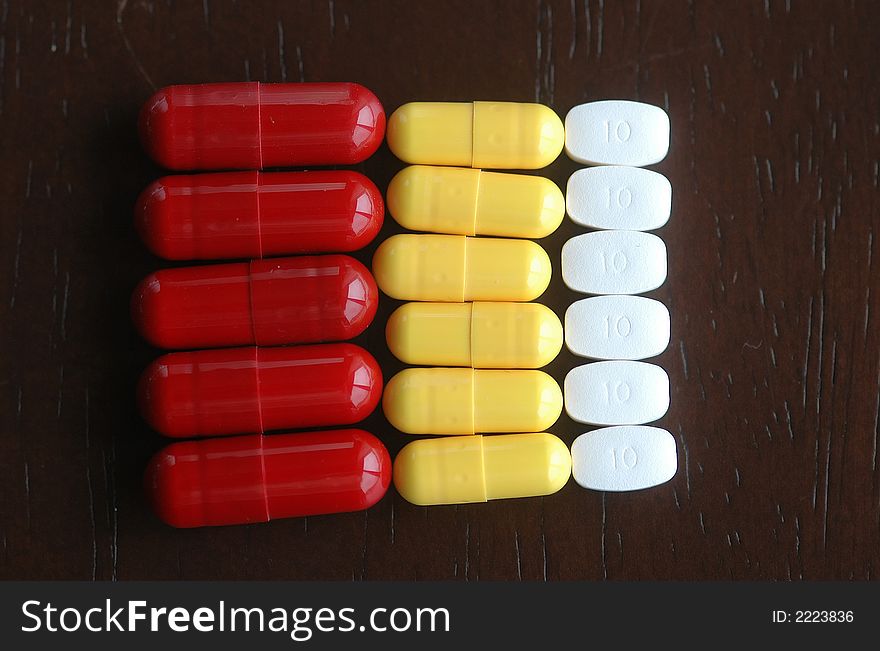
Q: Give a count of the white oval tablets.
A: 6